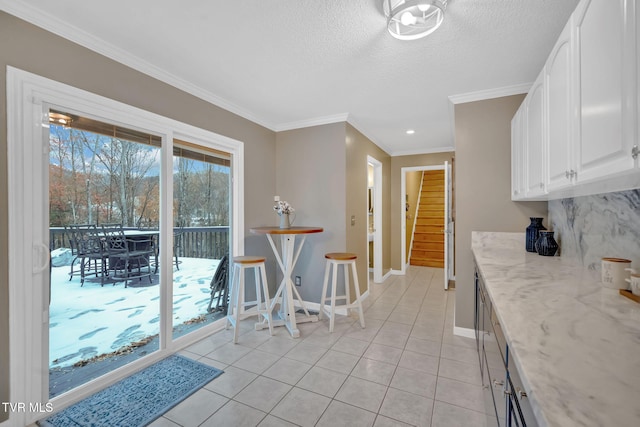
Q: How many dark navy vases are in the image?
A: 2